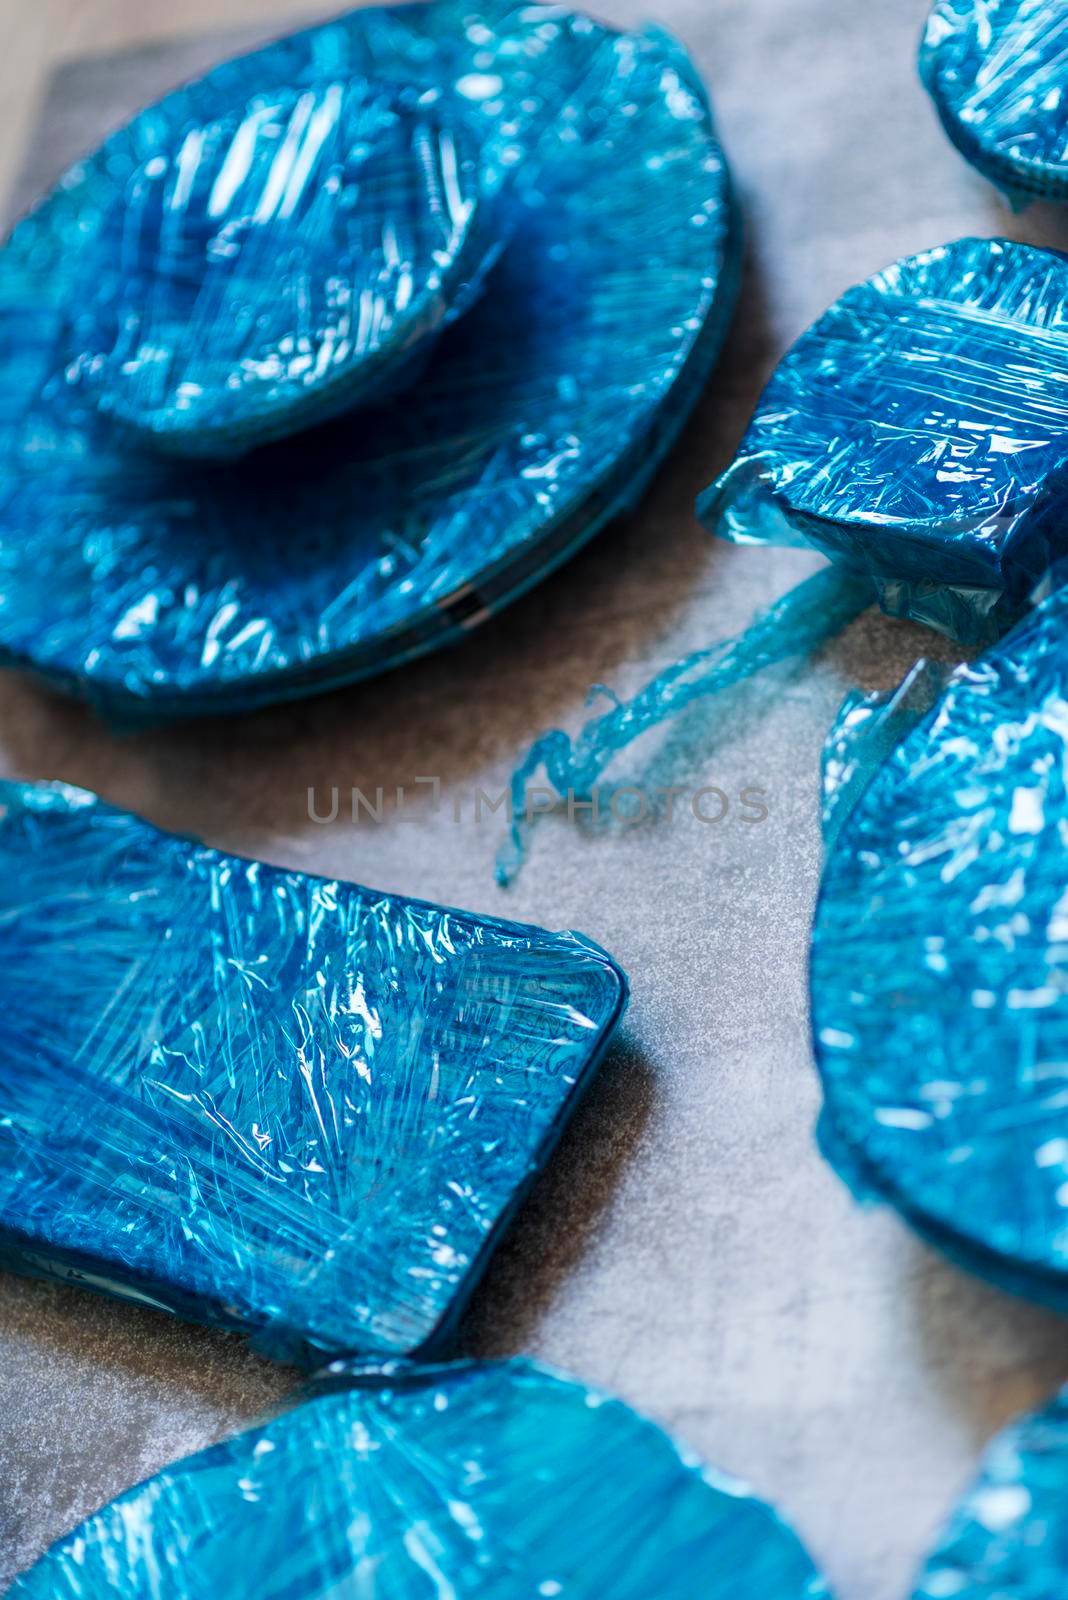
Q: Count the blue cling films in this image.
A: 8